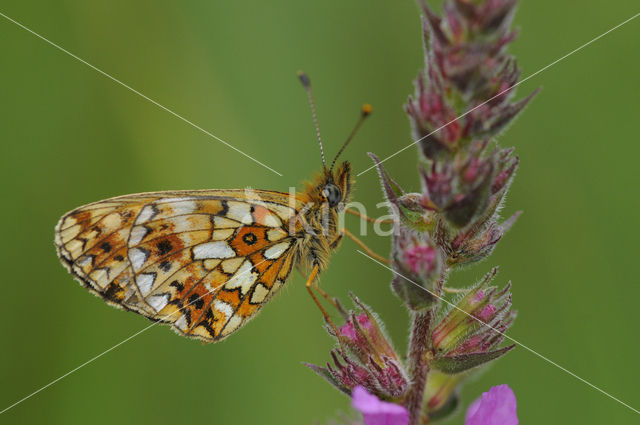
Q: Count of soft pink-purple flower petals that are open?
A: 2